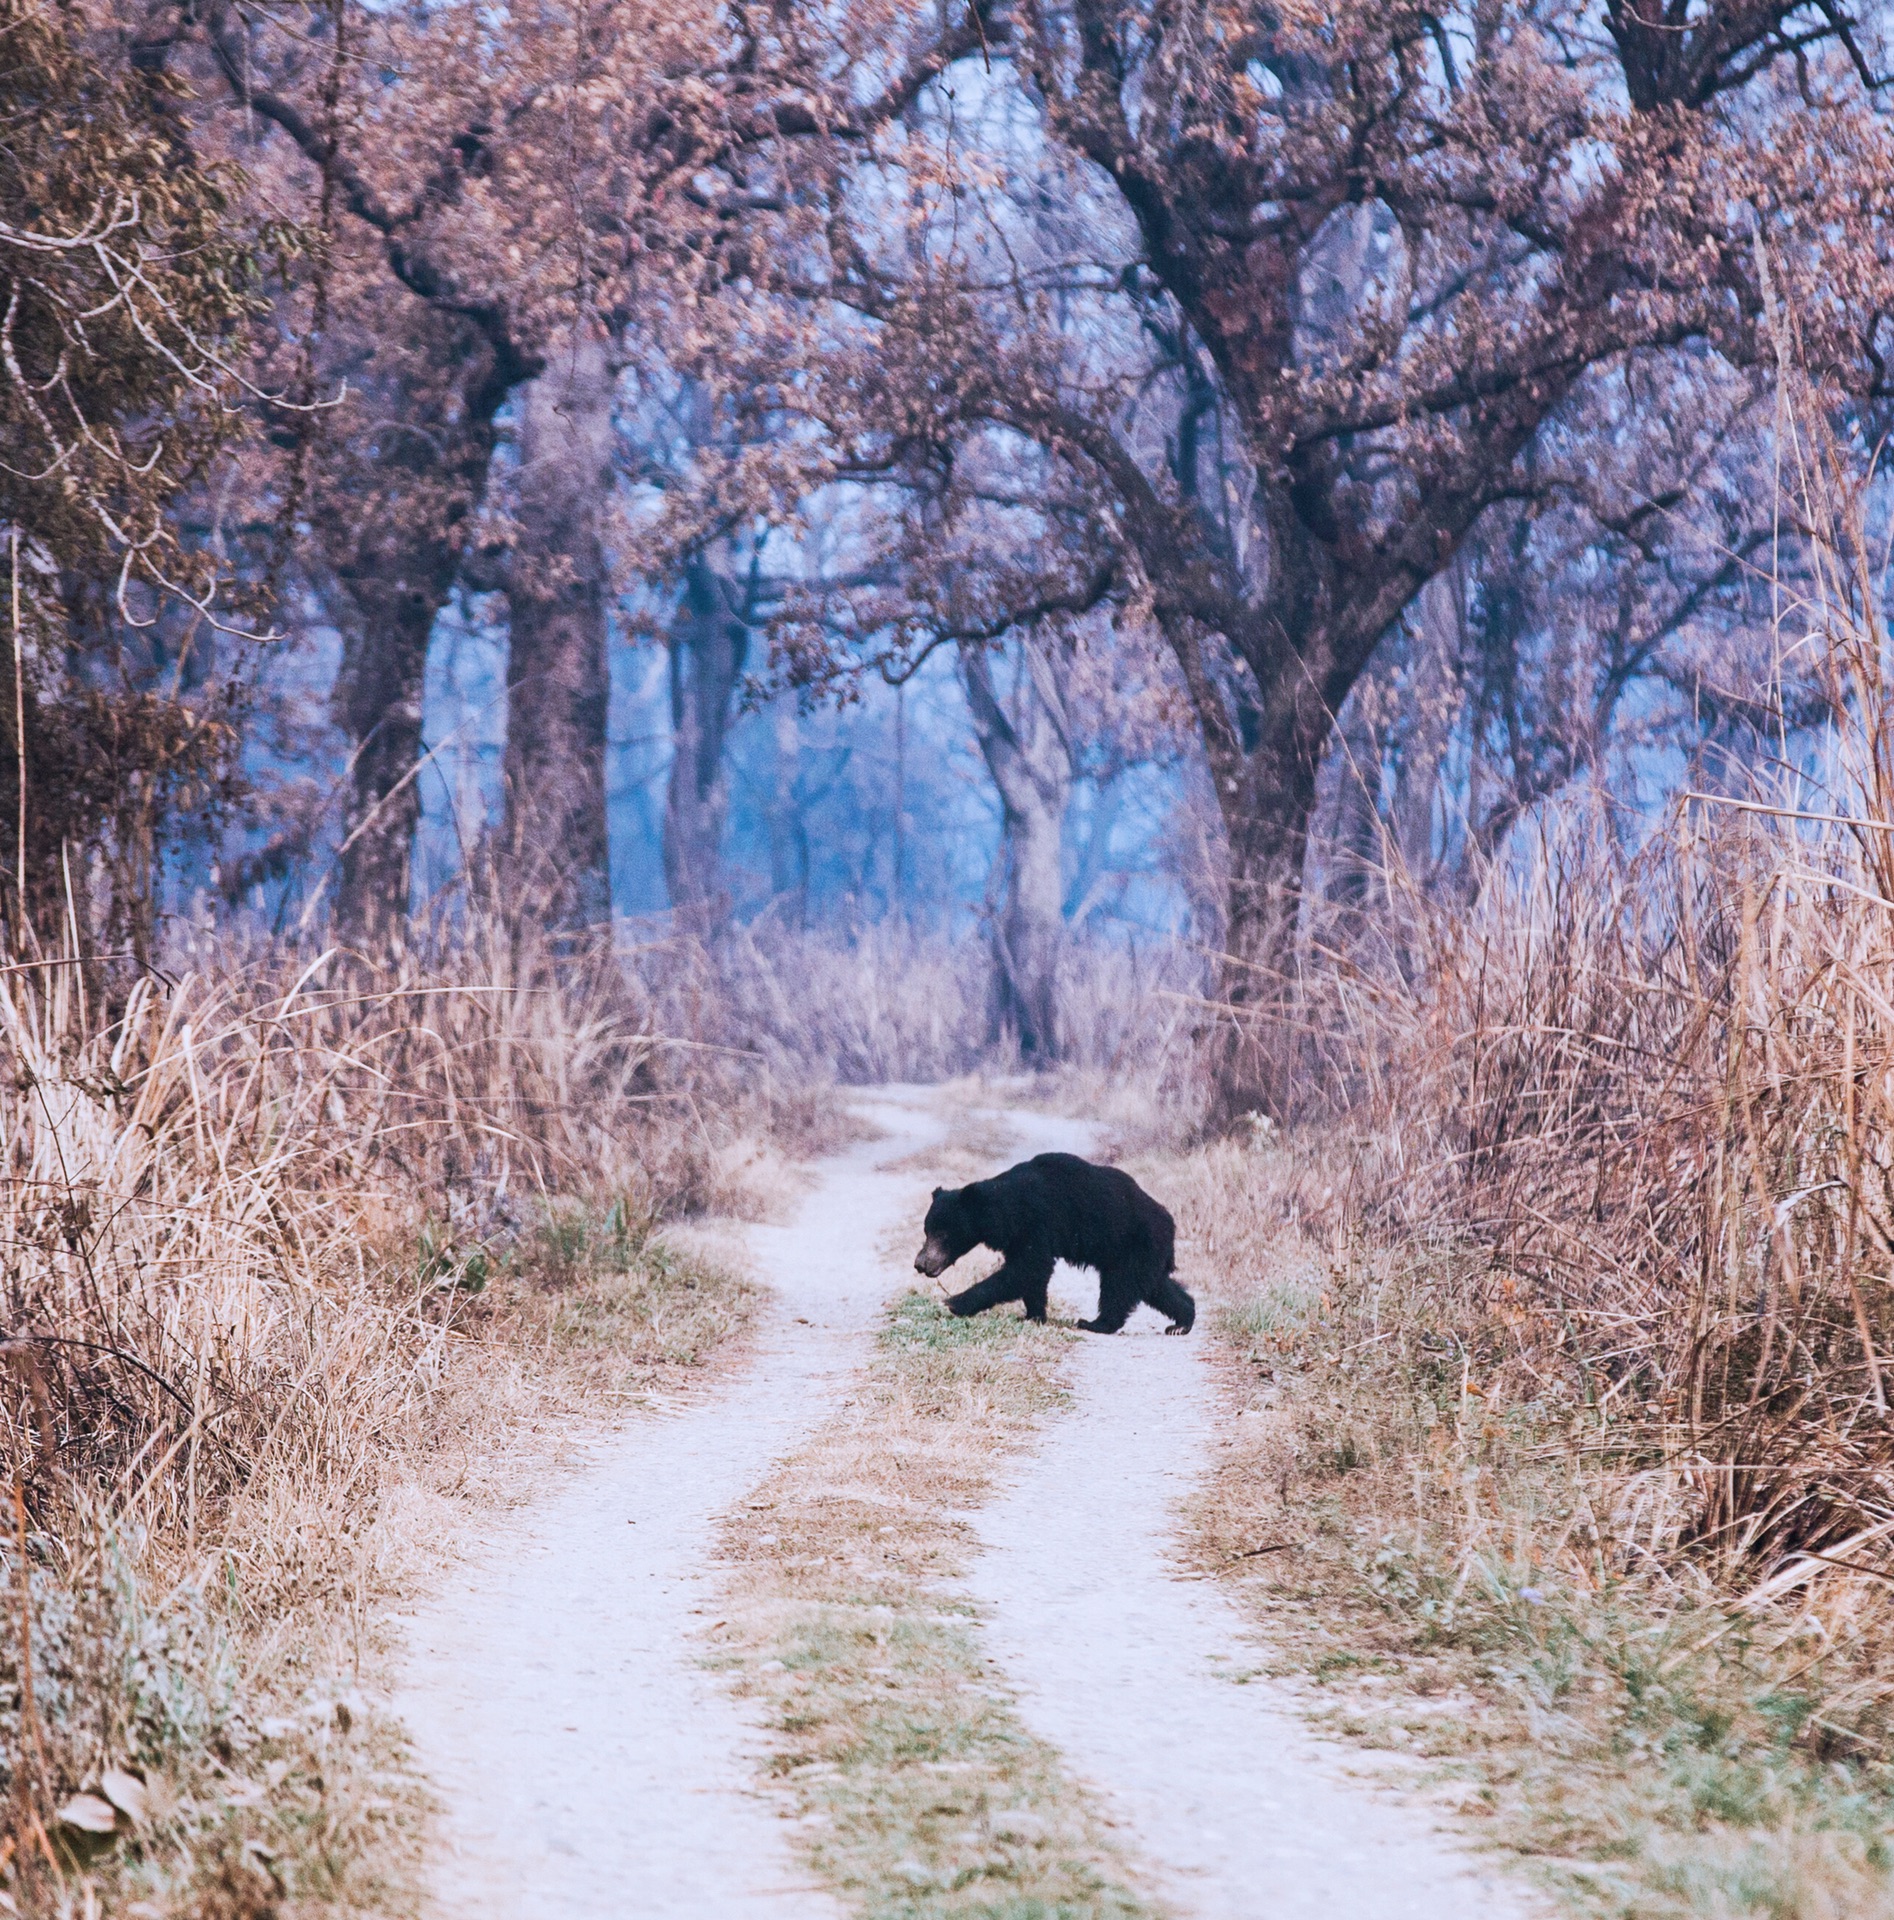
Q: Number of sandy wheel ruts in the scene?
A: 2